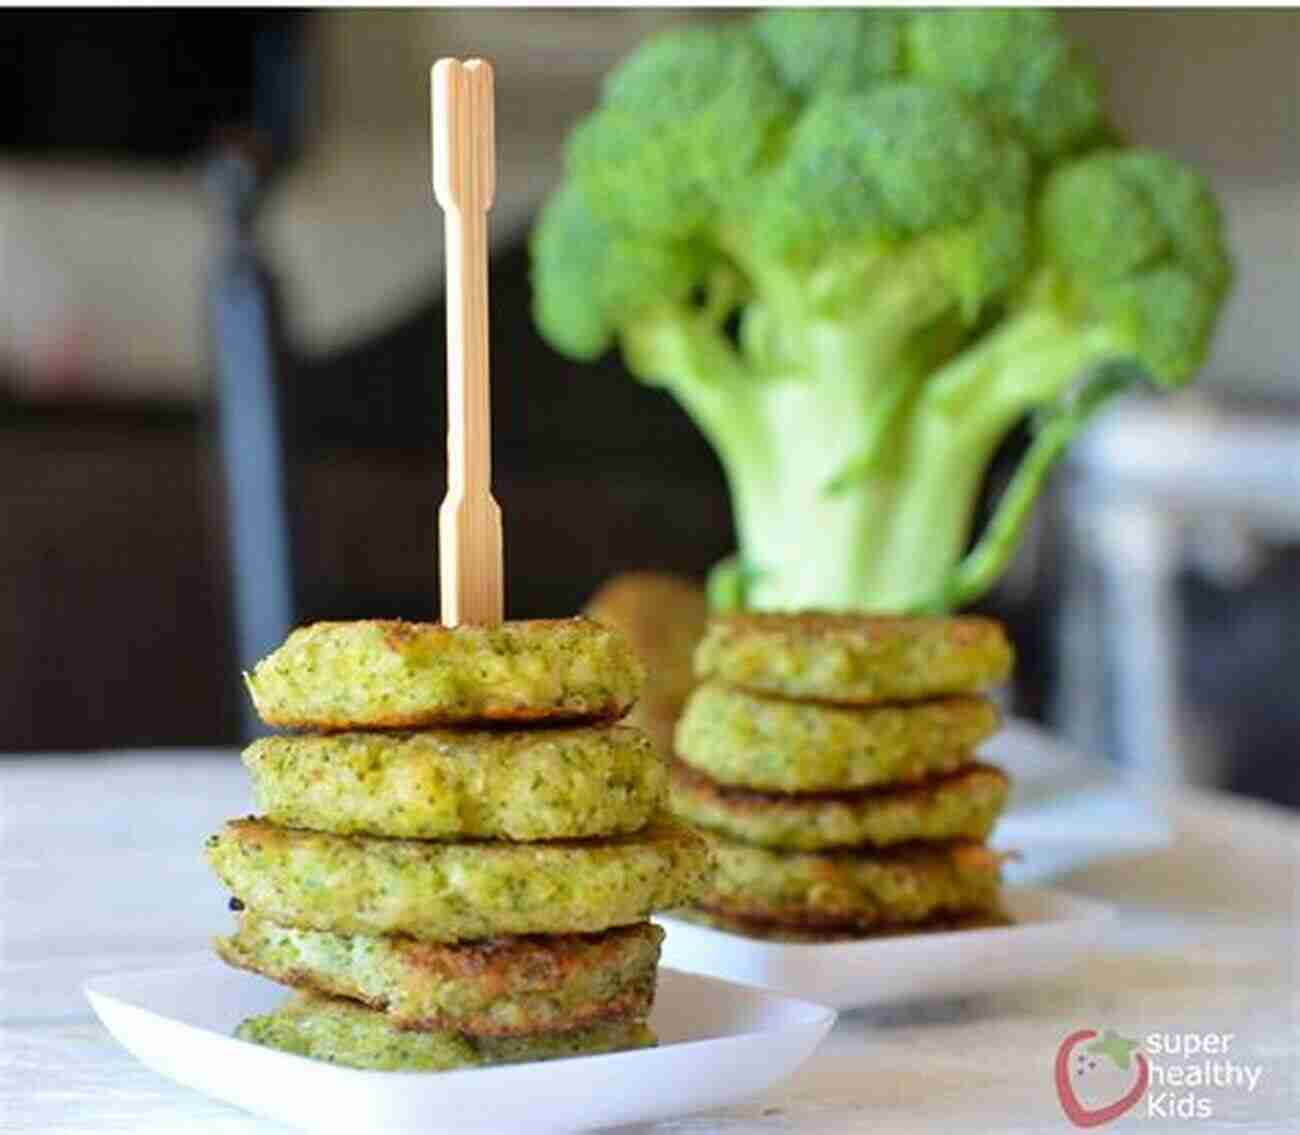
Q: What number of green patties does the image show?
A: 9